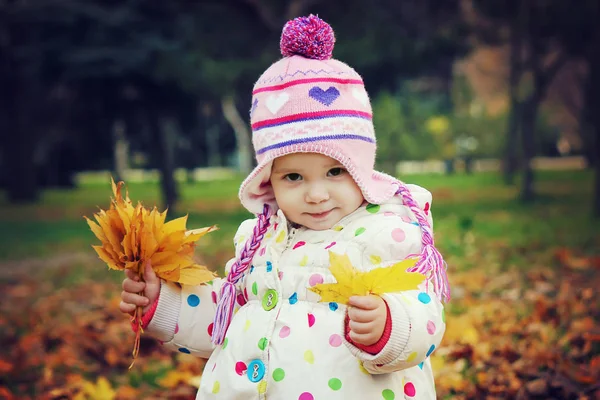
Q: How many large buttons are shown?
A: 2